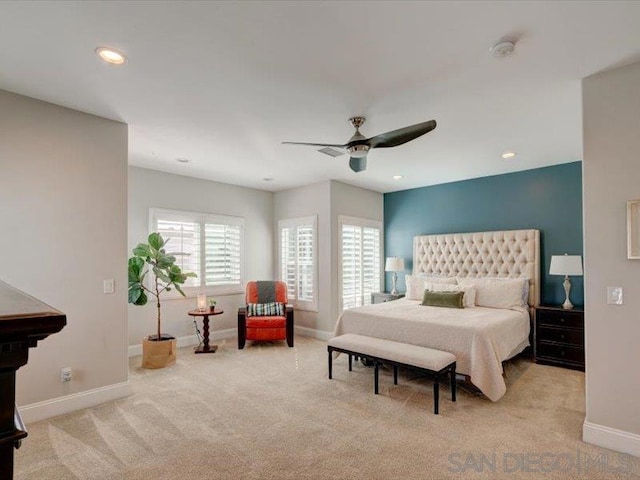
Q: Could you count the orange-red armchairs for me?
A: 1